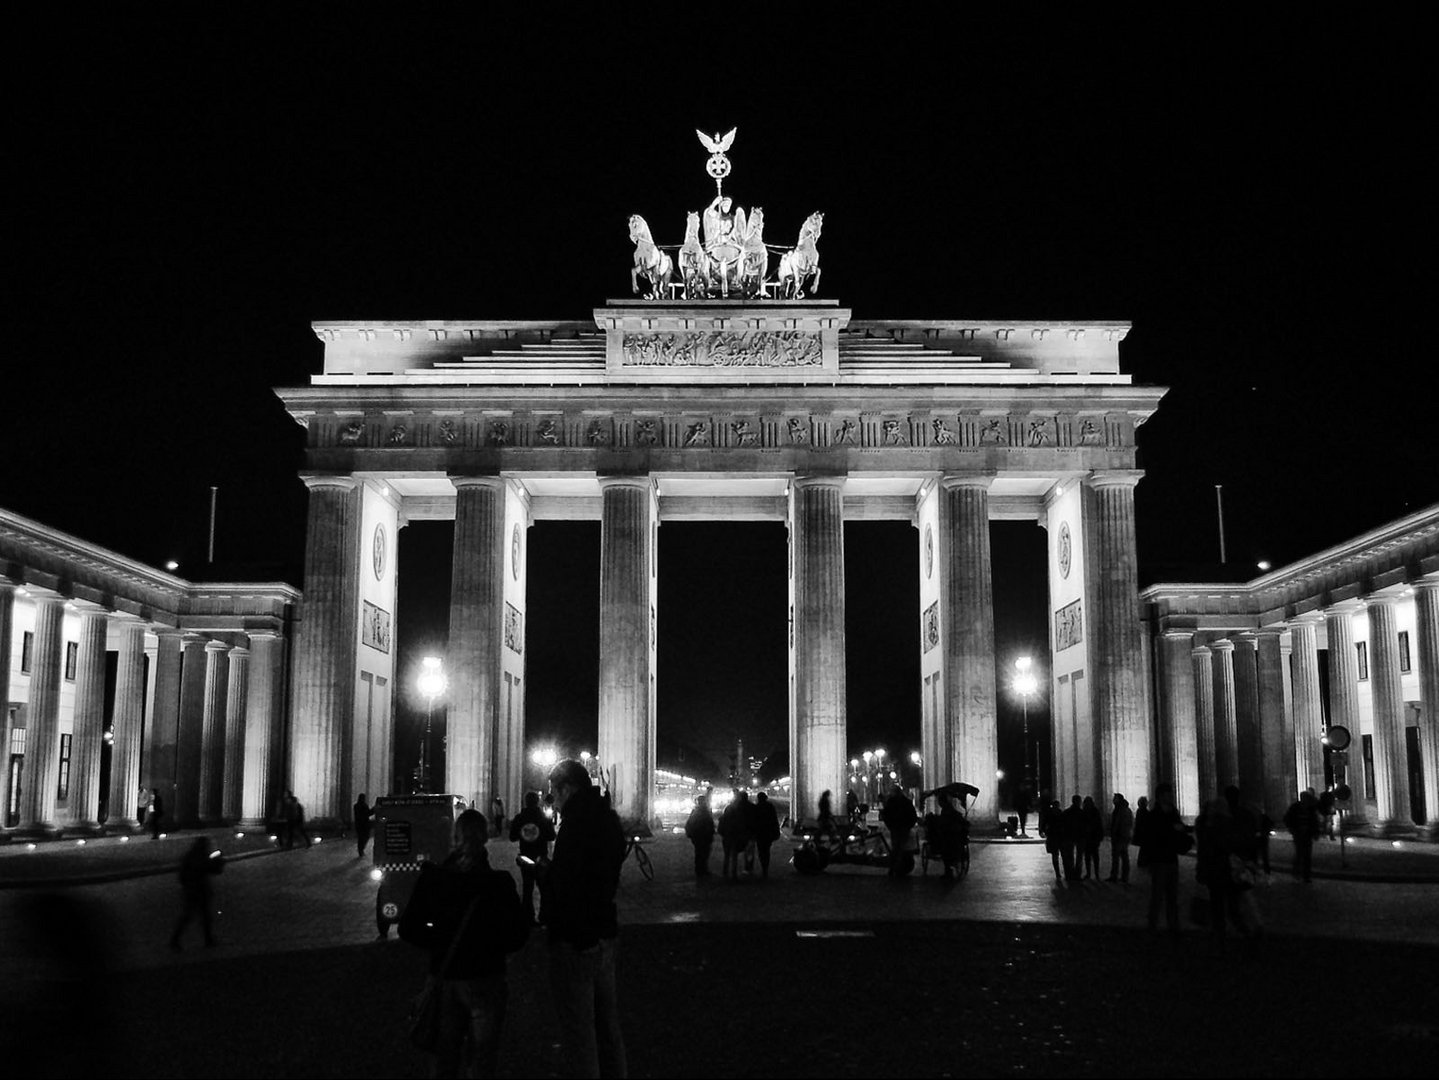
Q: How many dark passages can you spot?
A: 5